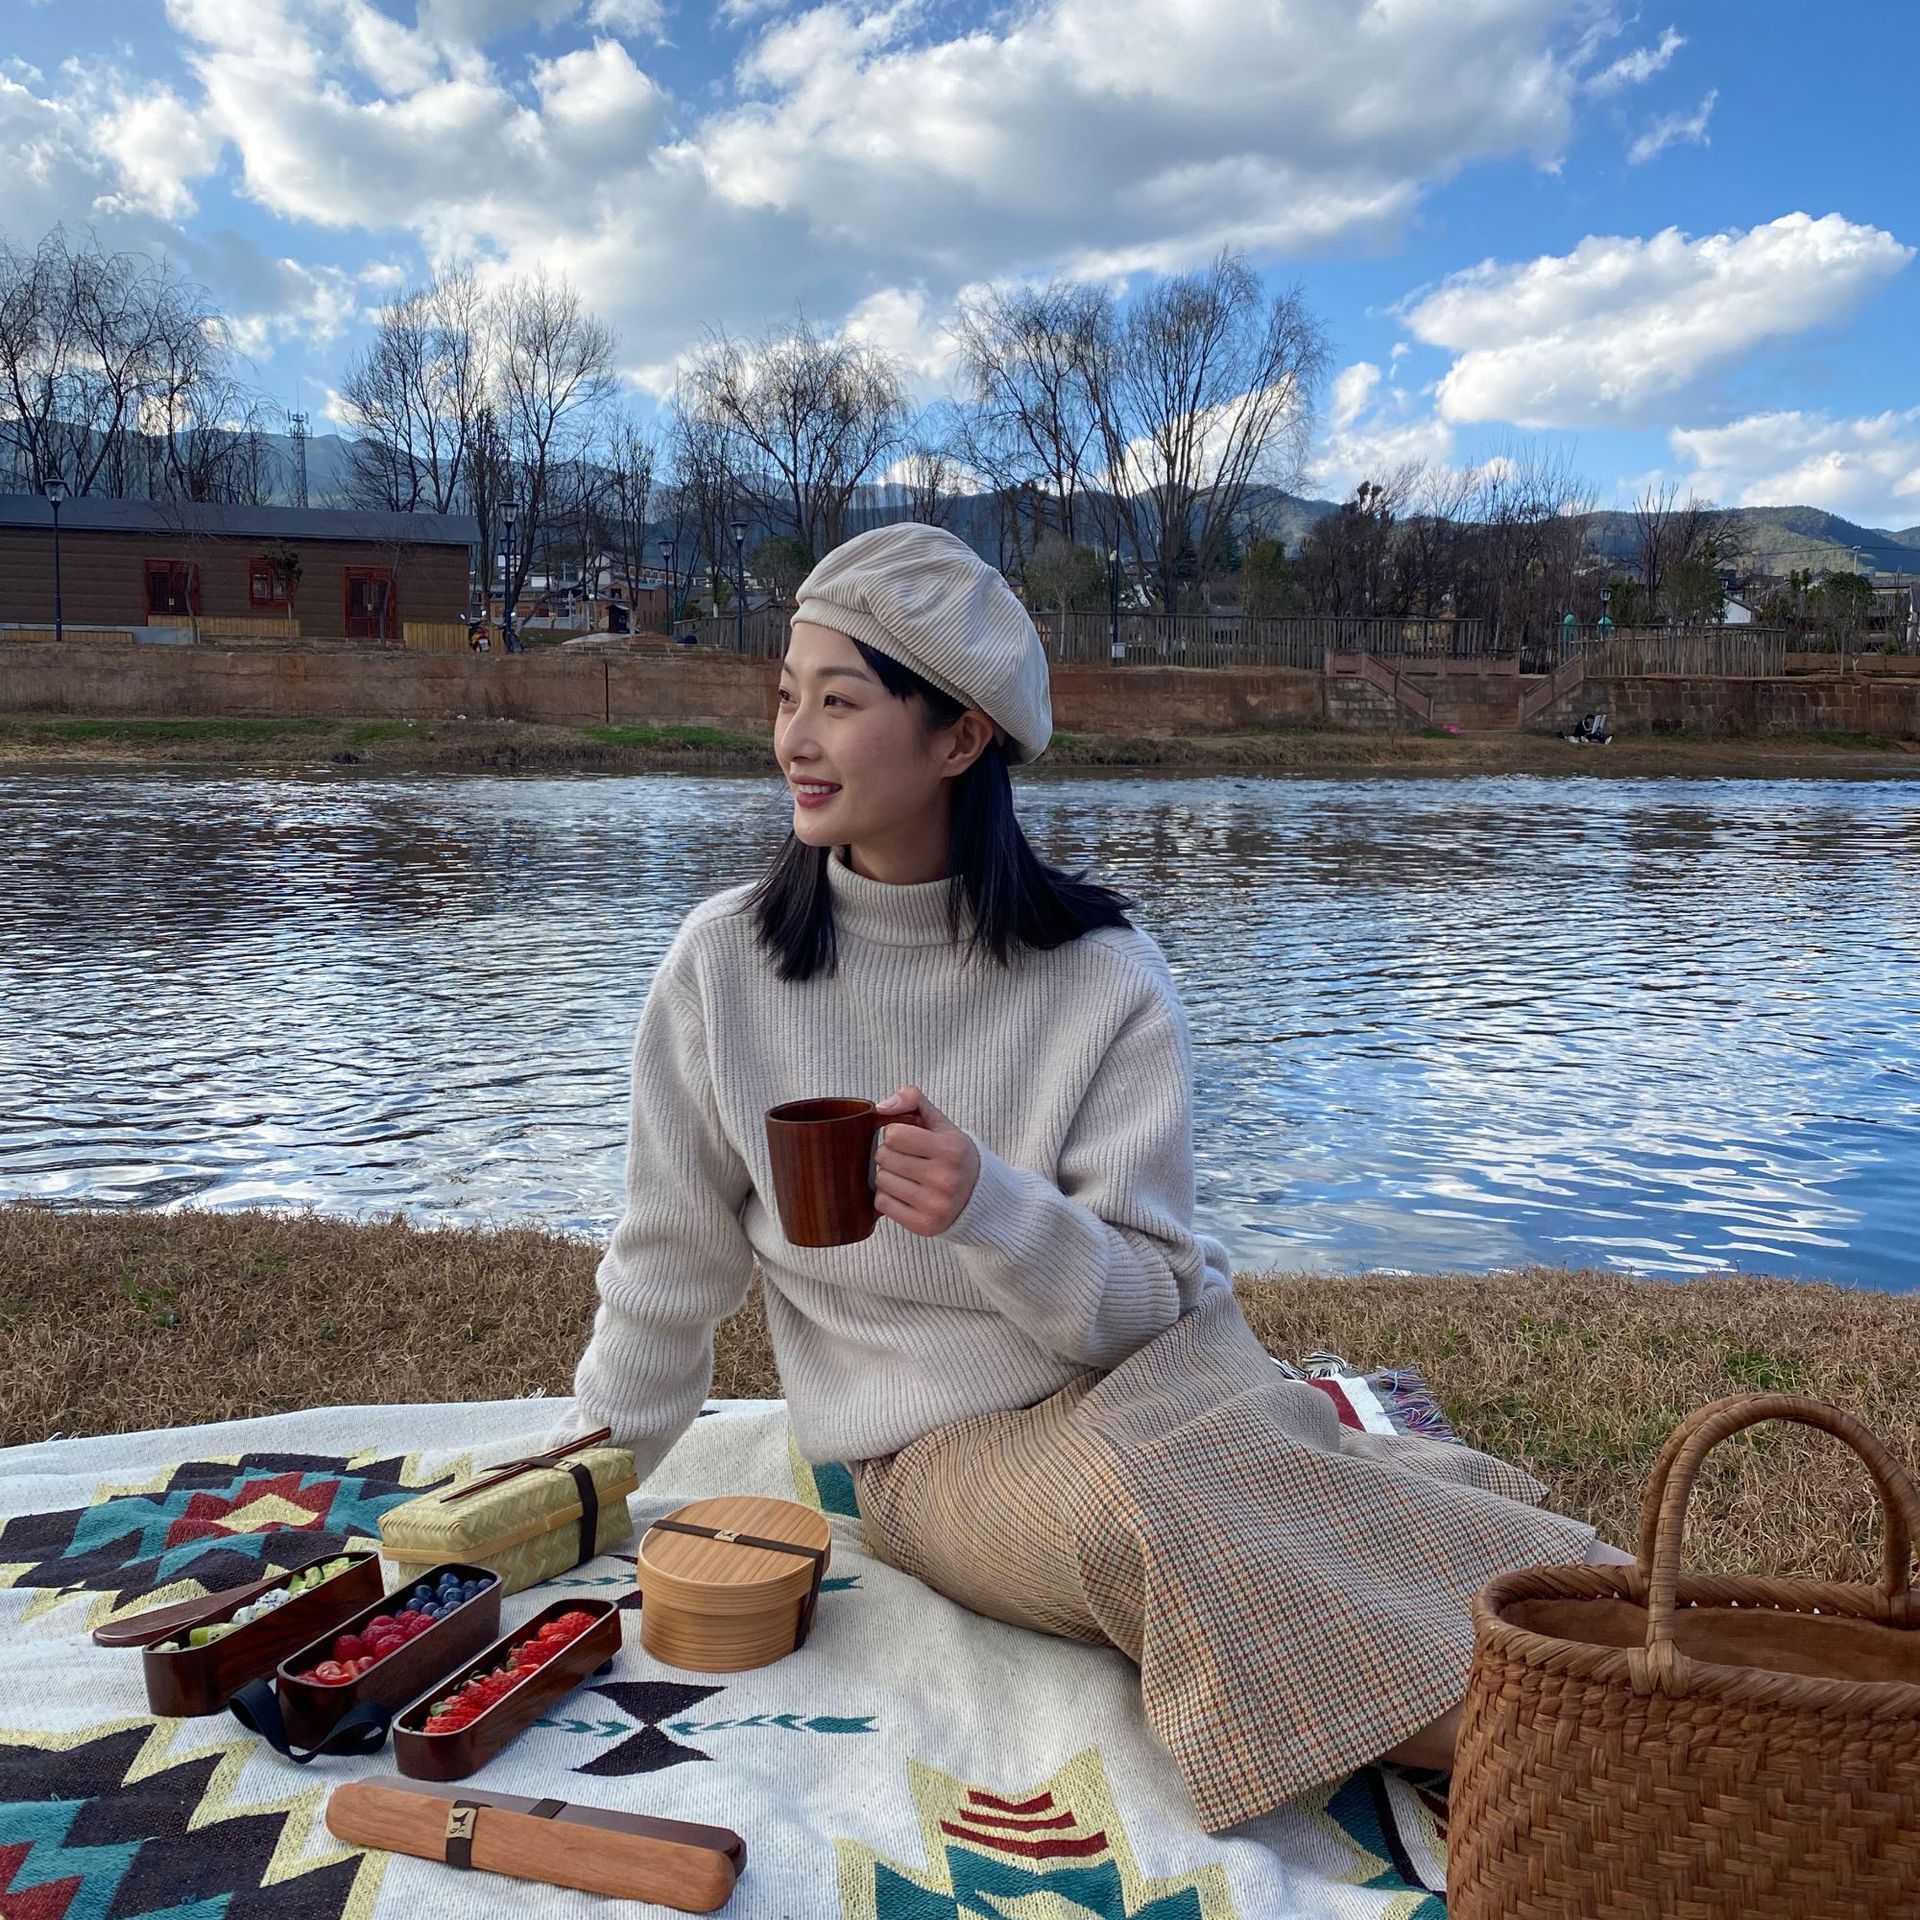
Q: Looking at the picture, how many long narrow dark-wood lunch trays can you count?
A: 3